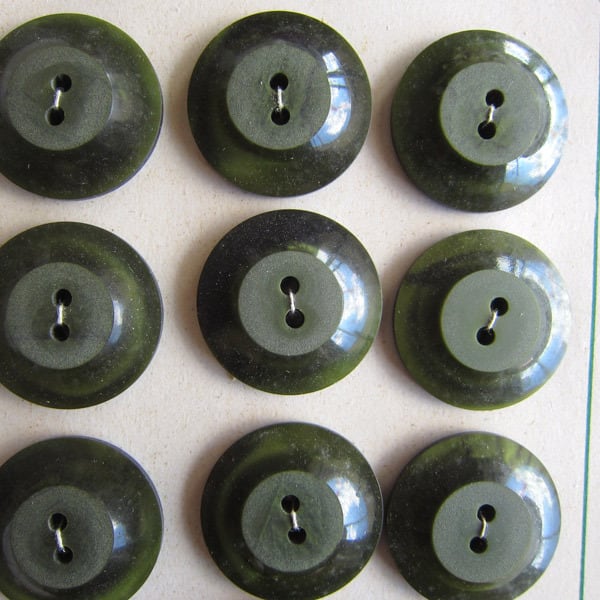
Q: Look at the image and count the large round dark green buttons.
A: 9